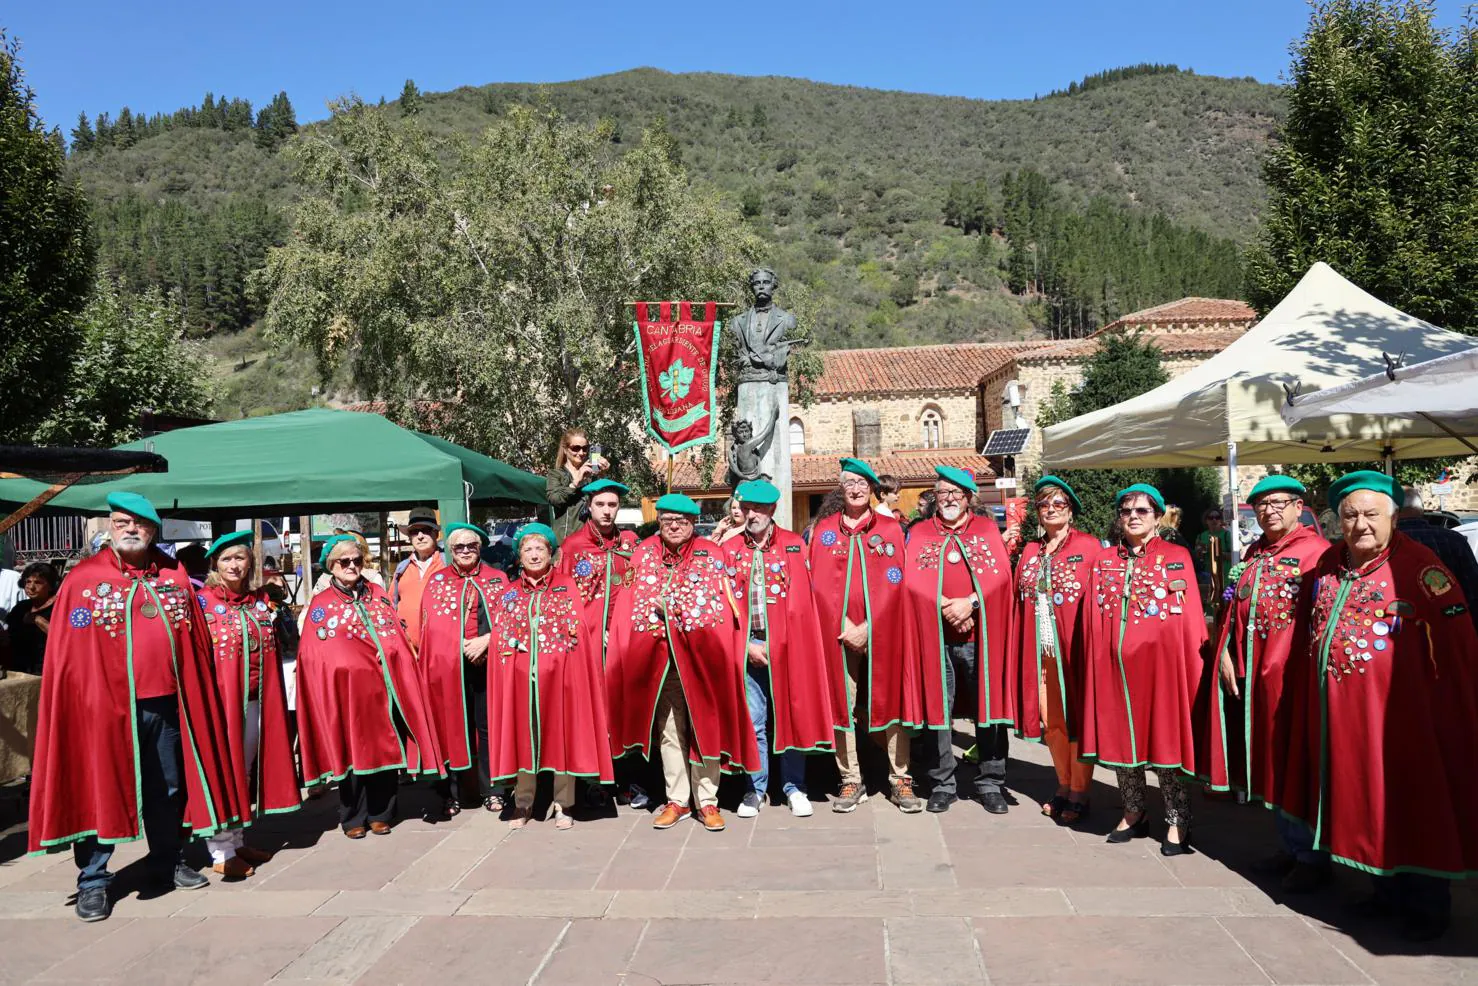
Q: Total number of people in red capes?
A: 14